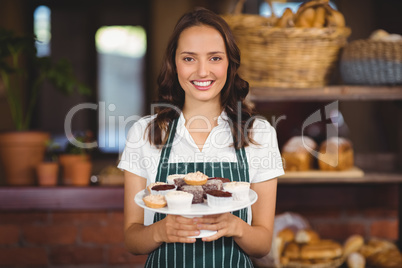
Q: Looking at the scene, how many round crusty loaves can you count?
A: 2